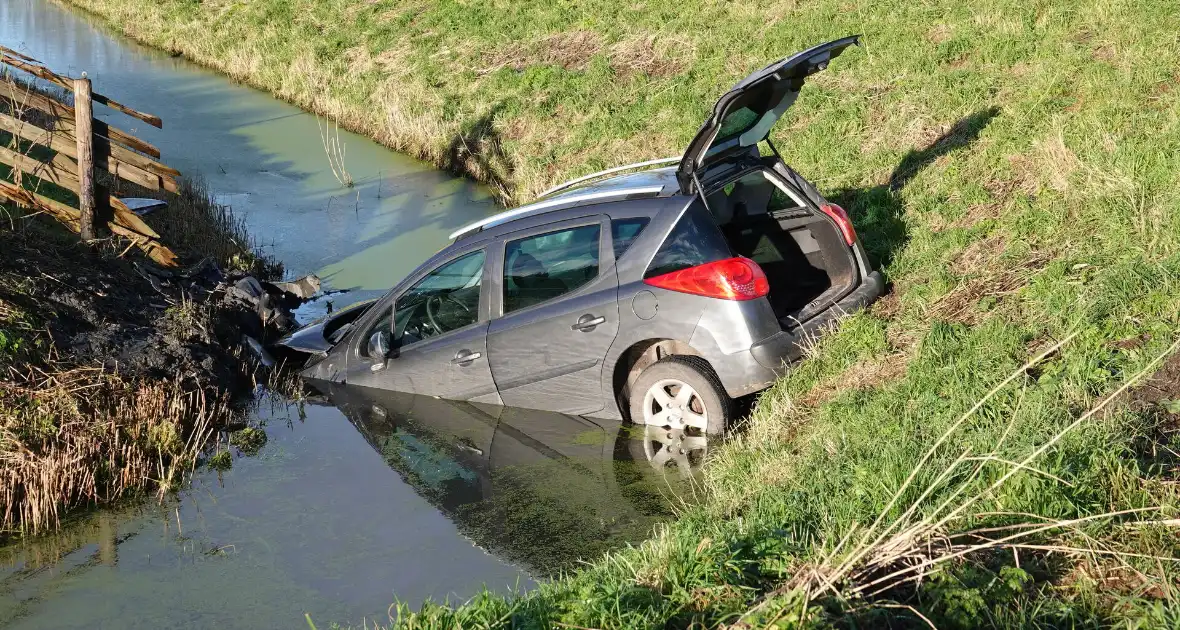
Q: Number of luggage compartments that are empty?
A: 1